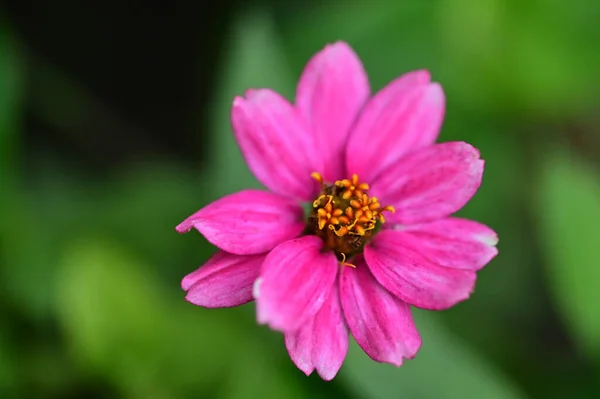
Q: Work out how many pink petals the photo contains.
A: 11